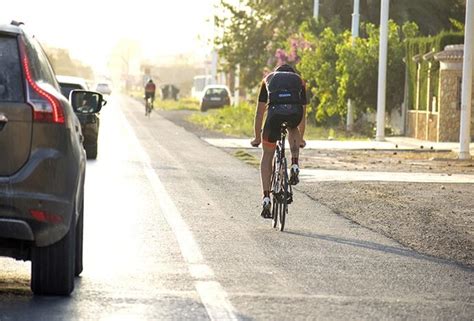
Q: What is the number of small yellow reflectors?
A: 0